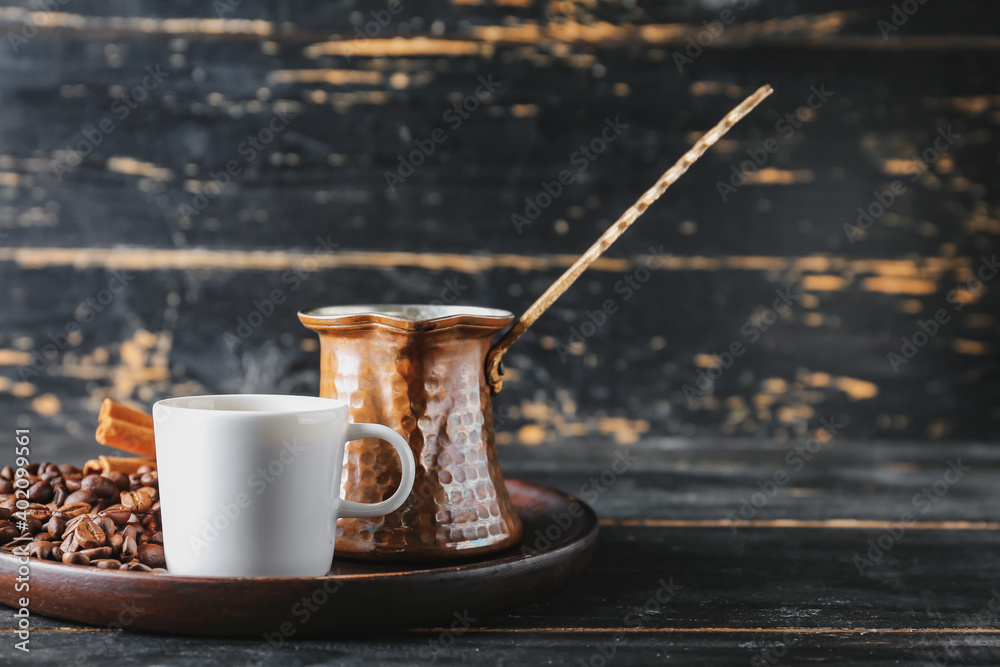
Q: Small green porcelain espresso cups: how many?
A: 0